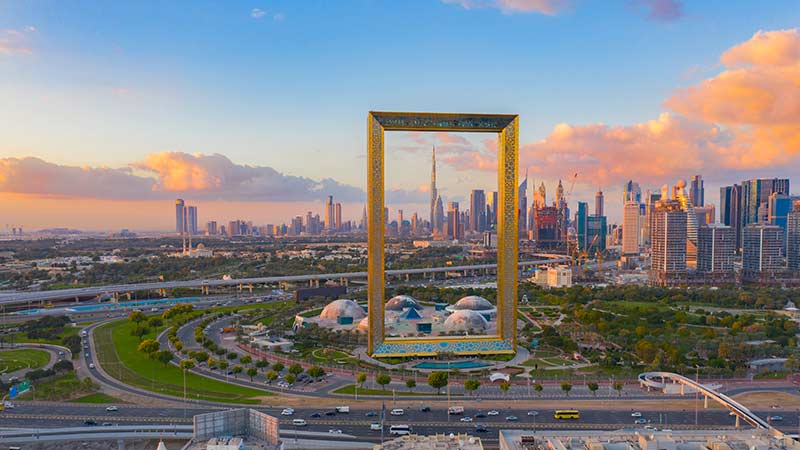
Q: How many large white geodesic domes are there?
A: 5